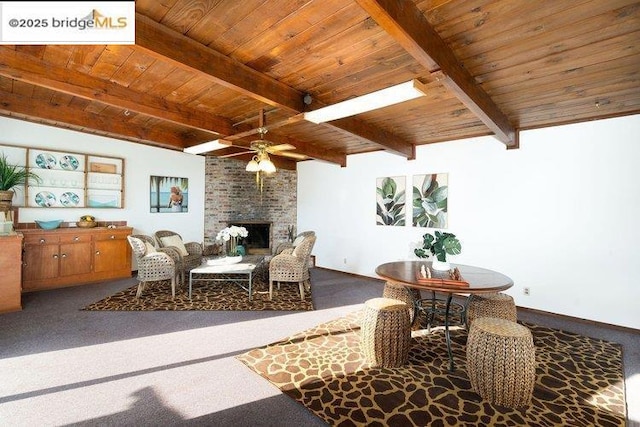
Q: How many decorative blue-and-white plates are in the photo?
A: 4